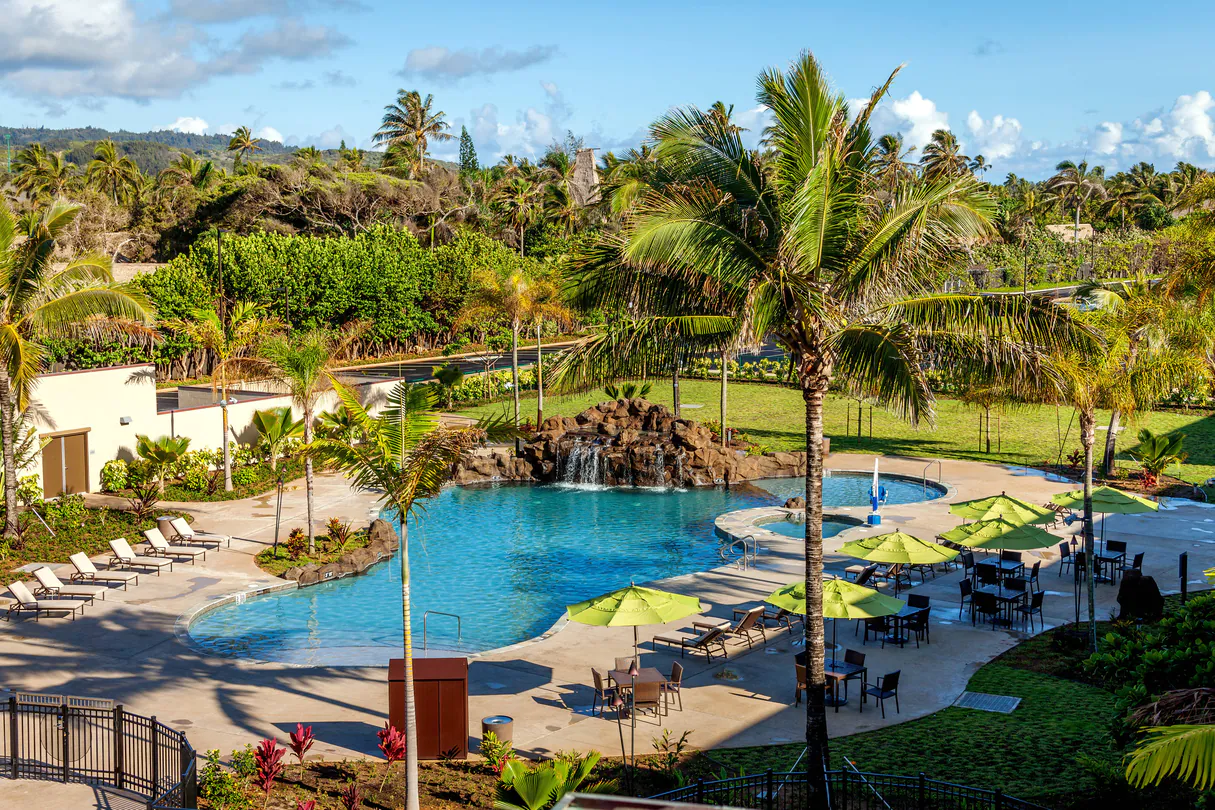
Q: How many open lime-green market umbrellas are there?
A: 6